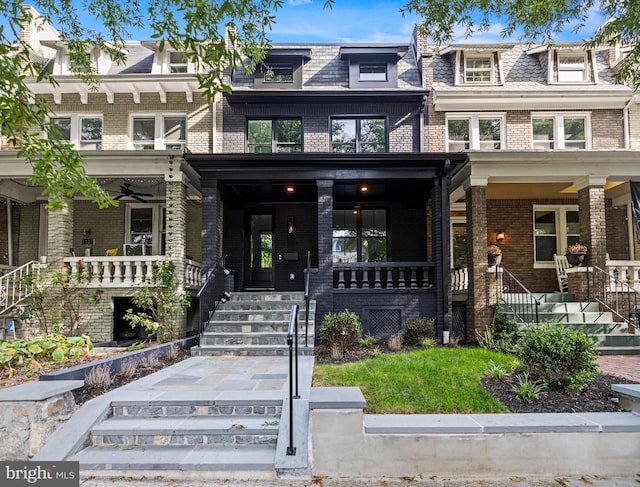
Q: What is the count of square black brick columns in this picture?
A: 3